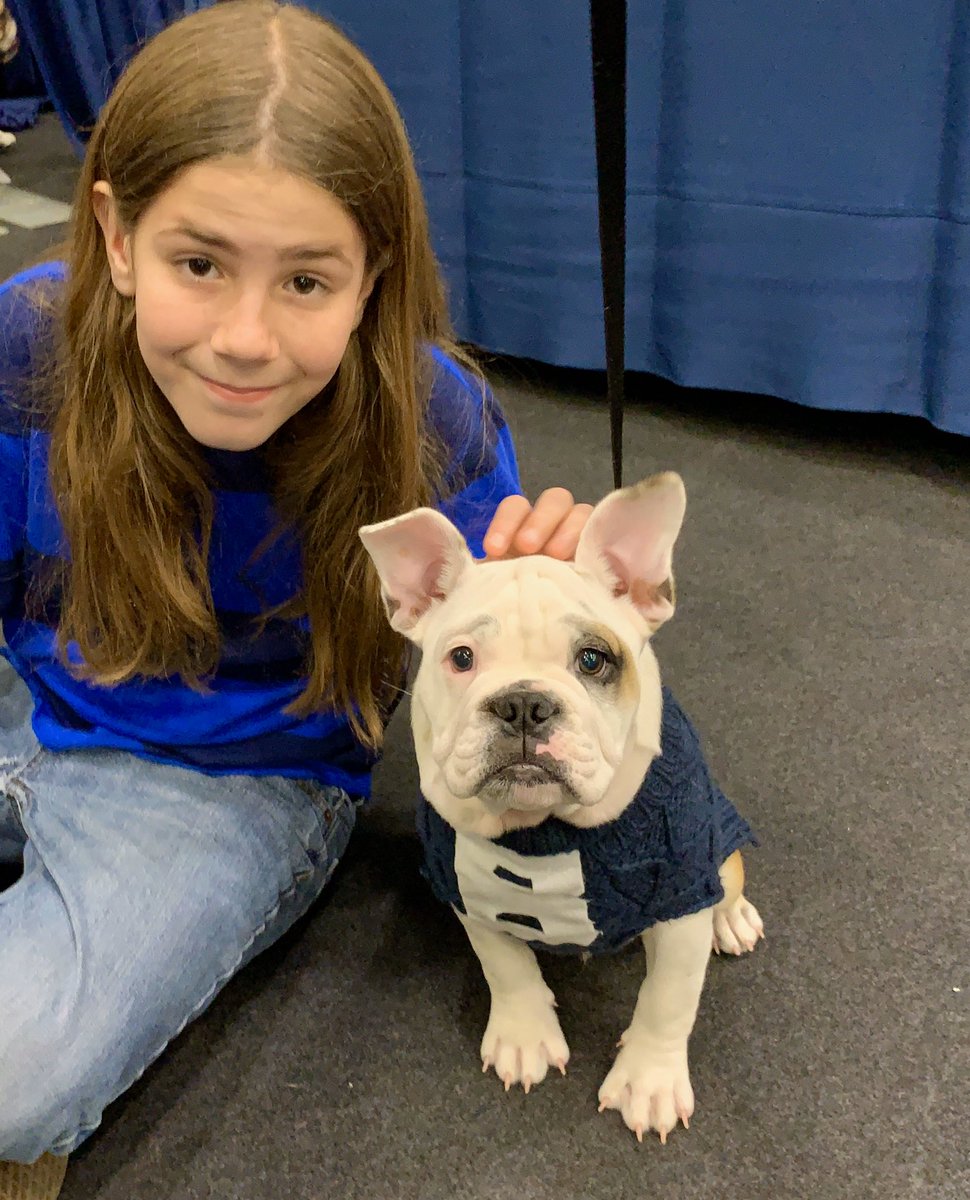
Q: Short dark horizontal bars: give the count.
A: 2